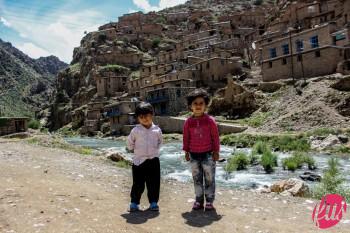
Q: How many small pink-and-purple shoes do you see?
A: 2